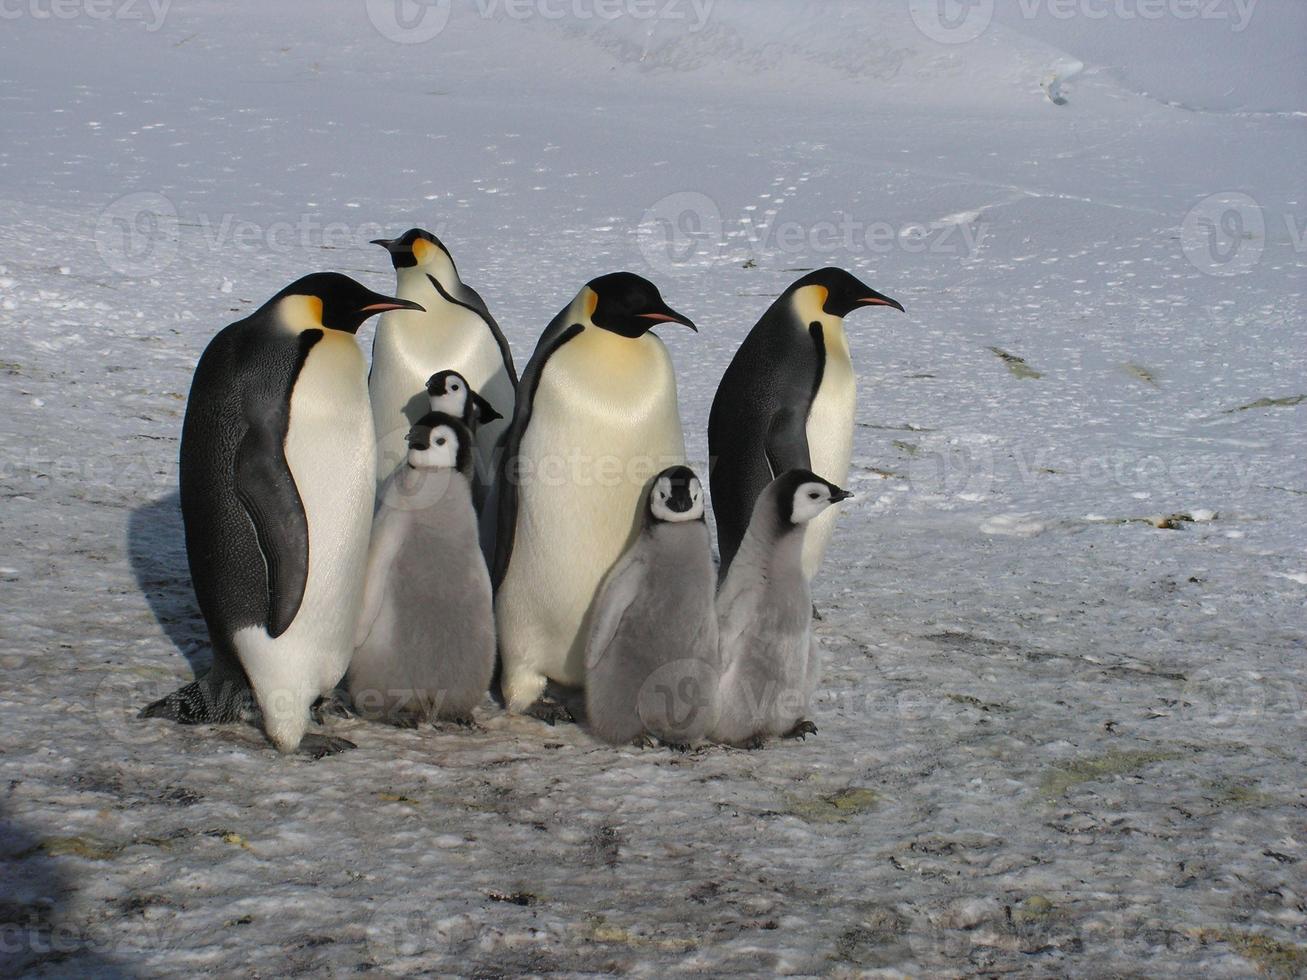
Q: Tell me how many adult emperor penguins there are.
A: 4